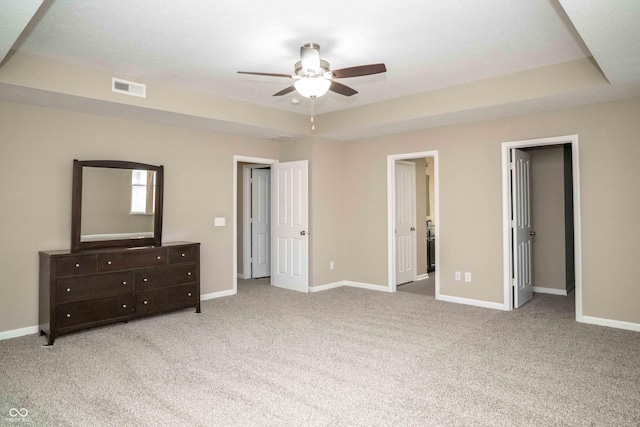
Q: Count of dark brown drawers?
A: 7